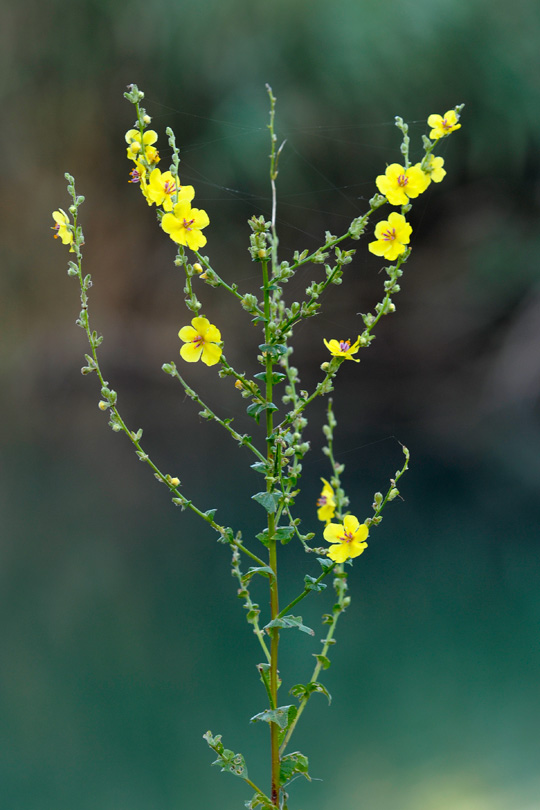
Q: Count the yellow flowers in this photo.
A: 13